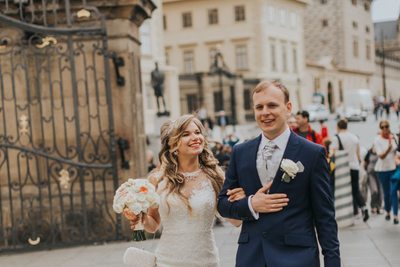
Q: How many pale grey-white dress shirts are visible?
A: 1